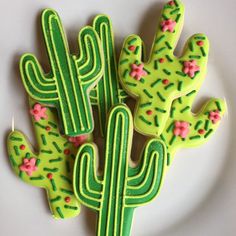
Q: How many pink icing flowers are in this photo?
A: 8